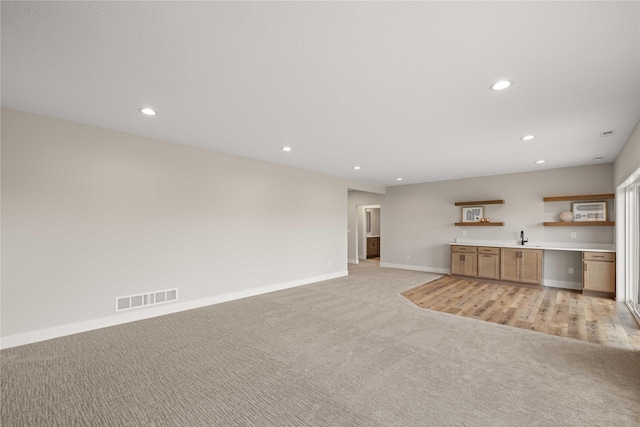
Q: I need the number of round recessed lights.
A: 7